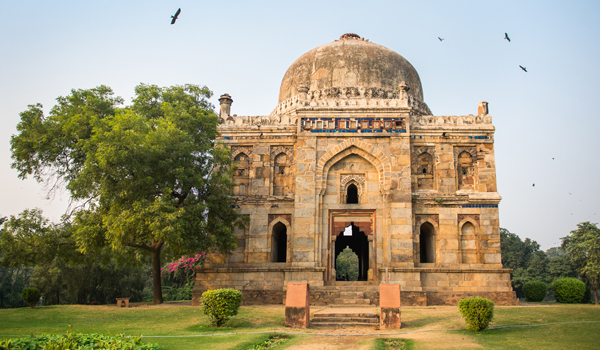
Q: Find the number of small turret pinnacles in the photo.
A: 4